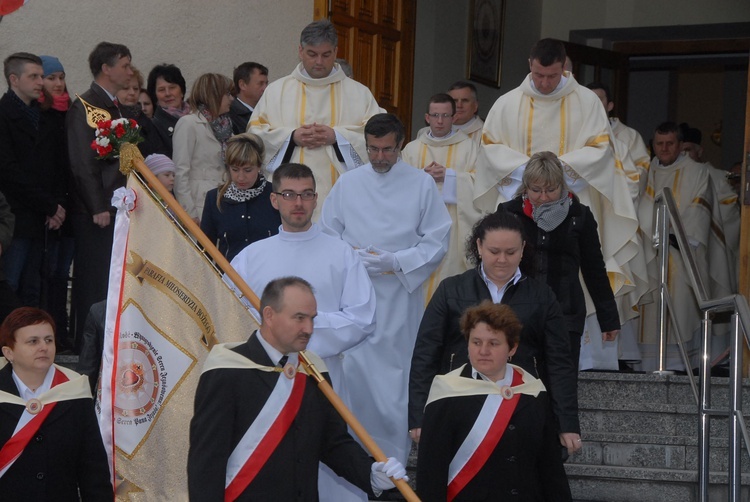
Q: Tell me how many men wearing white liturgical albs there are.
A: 2